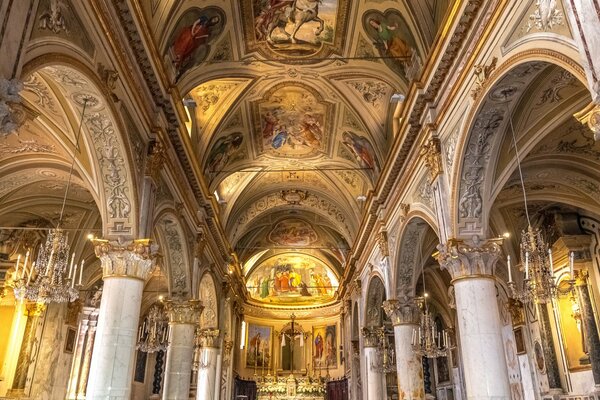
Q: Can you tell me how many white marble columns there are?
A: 6